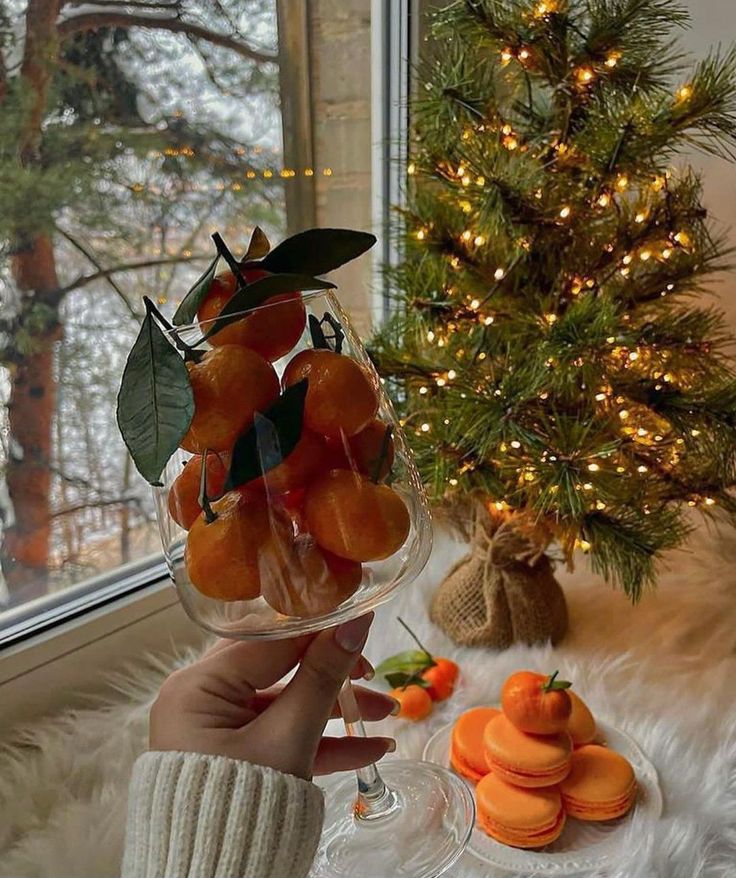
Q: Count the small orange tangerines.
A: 12